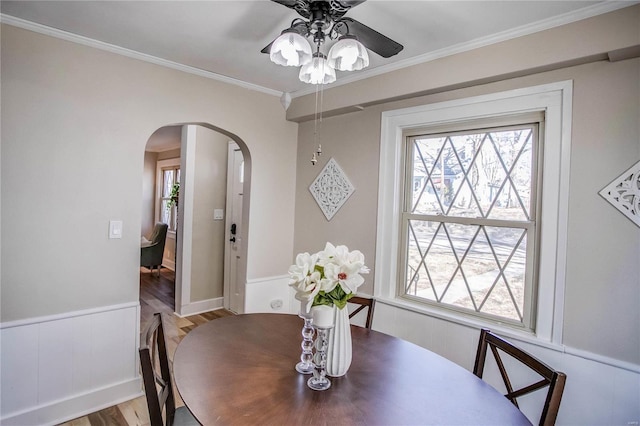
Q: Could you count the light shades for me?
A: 3